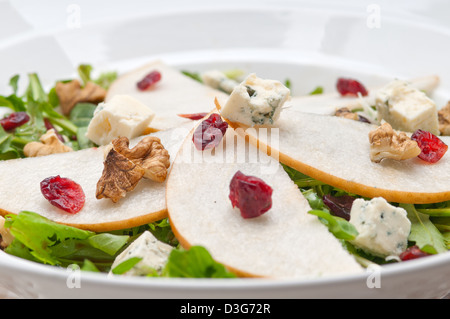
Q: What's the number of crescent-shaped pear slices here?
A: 5